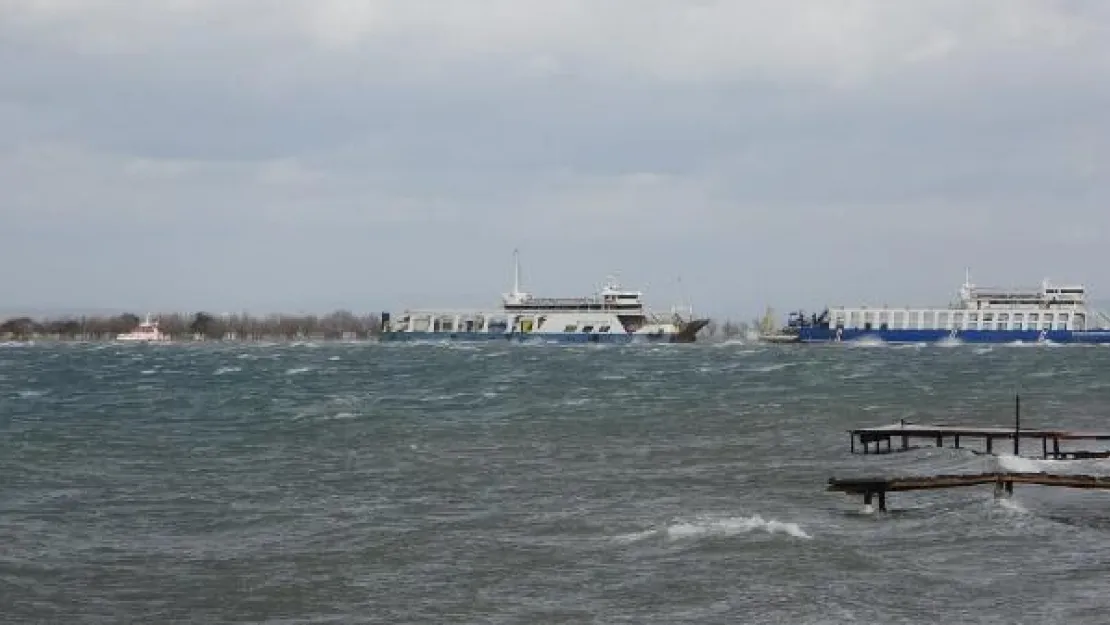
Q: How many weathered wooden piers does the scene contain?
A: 2